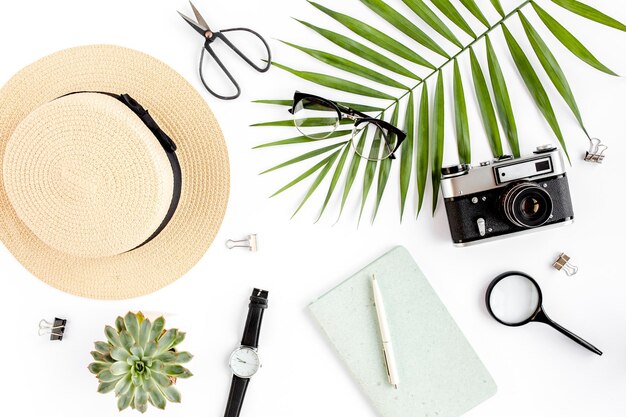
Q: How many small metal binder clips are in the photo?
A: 4